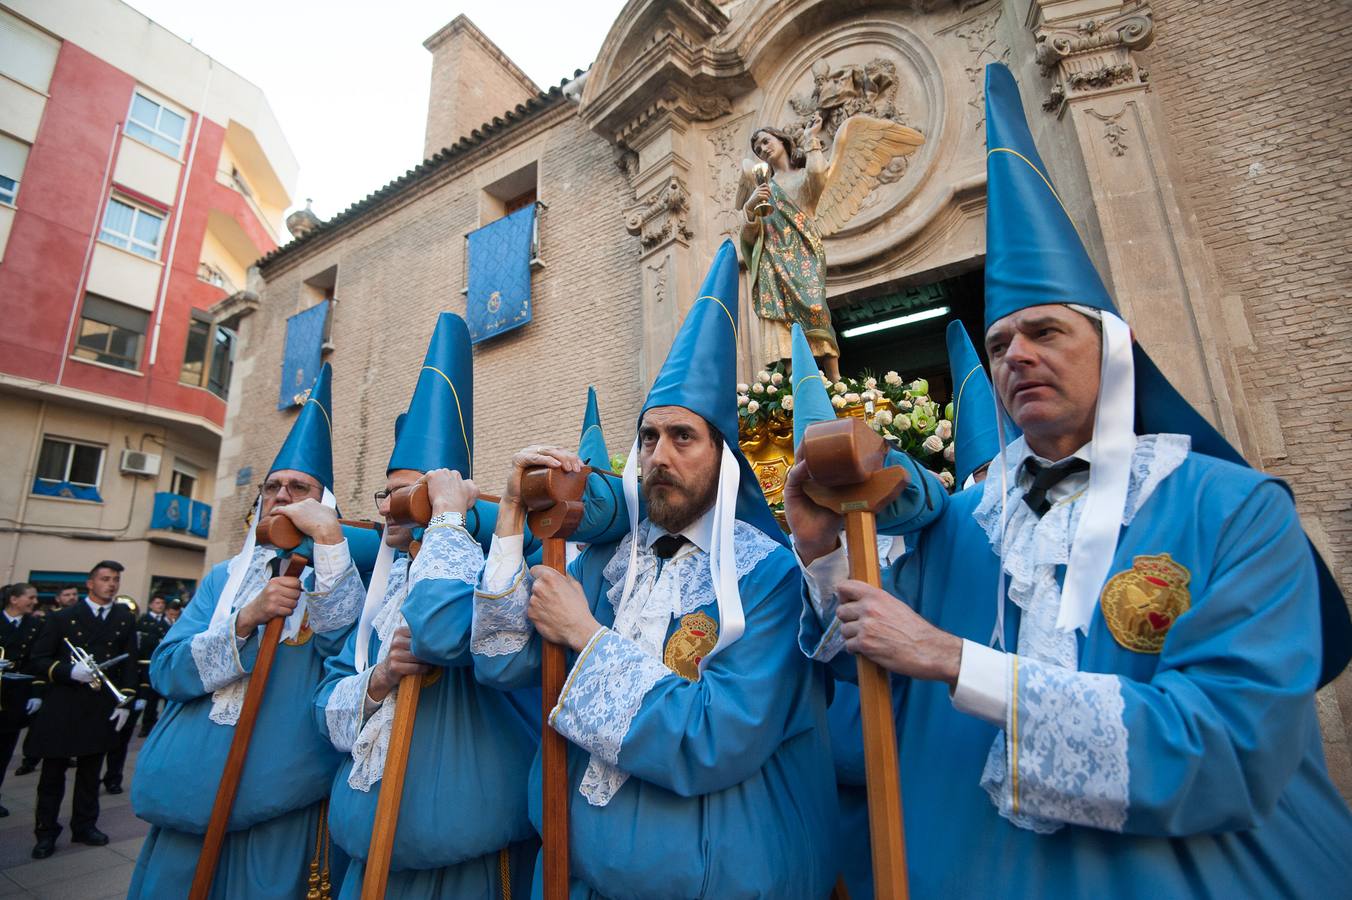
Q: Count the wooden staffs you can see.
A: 4